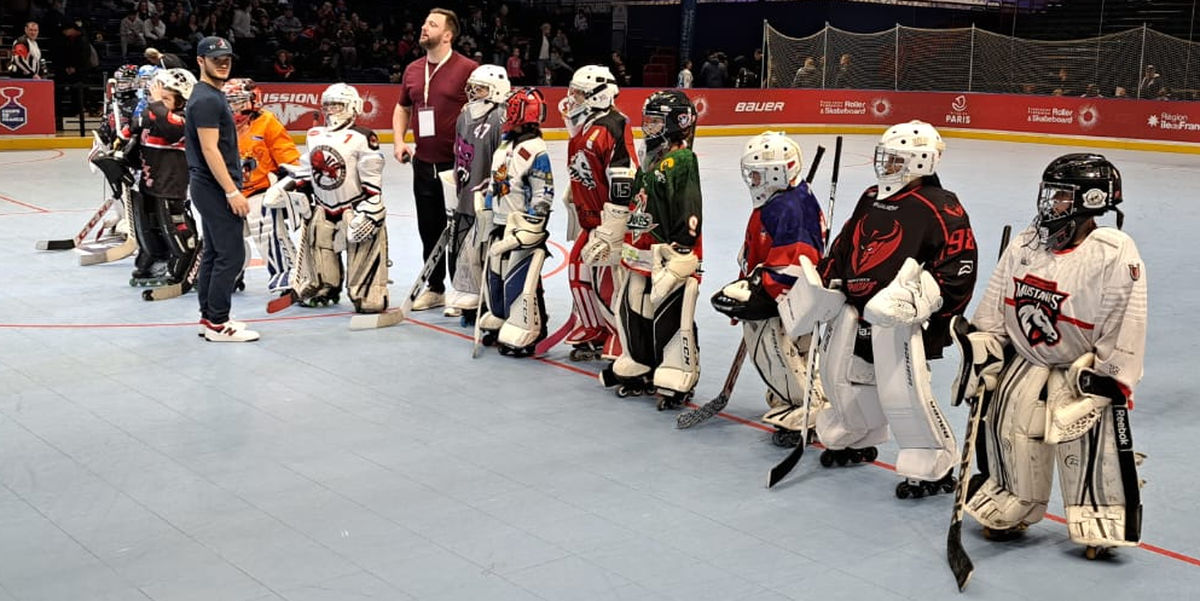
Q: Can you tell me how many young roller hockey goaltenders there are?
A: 12